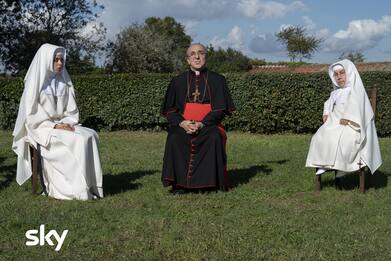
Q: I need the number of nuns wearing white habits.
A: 2